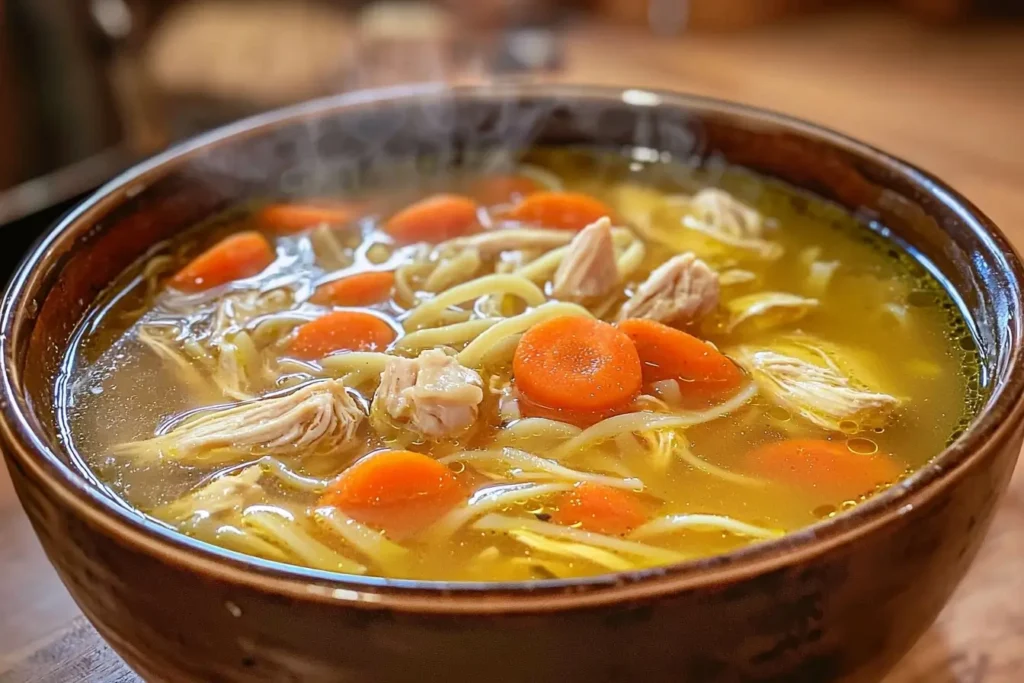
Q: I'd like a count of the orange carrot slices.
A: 12